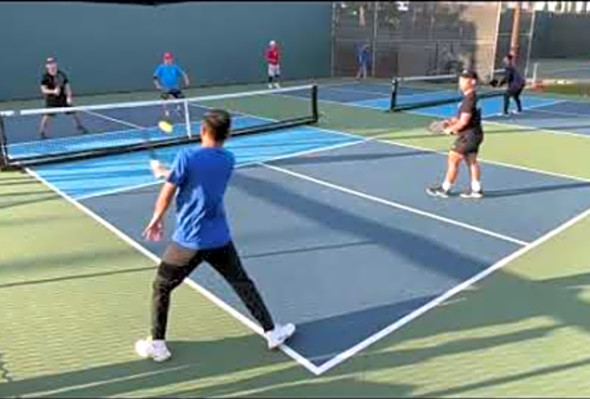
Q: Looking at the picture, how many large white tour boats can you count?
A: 0